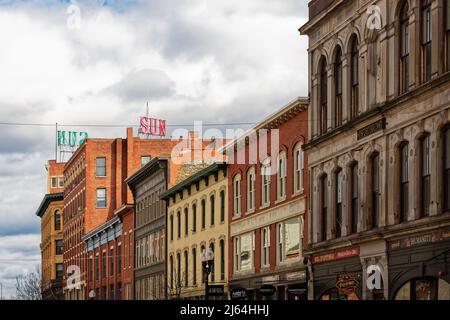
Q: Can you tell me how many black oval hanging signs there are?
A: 3